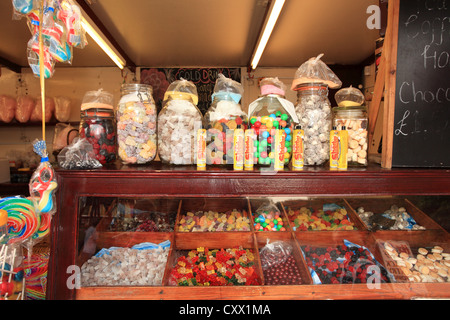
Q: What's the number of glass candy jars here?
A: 7